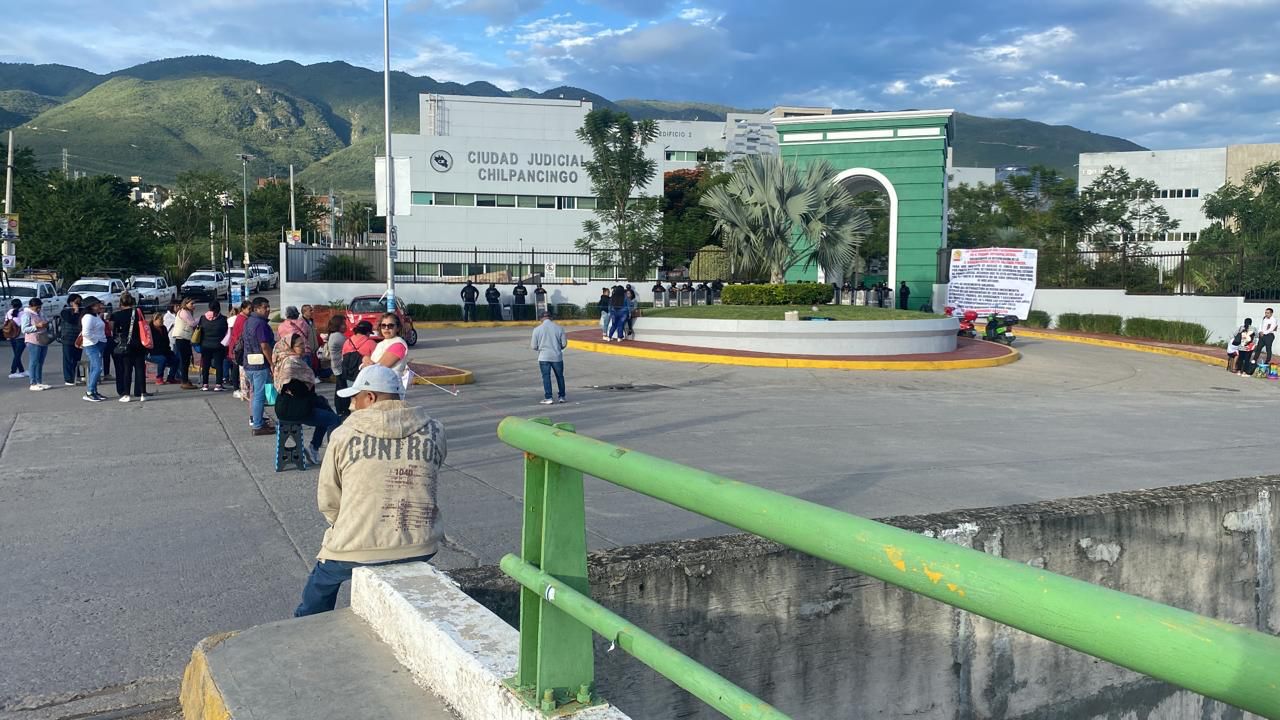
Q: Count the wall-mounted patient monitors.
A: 0